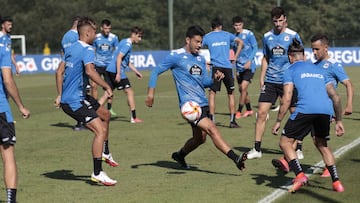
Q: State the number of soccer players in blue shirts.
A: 12